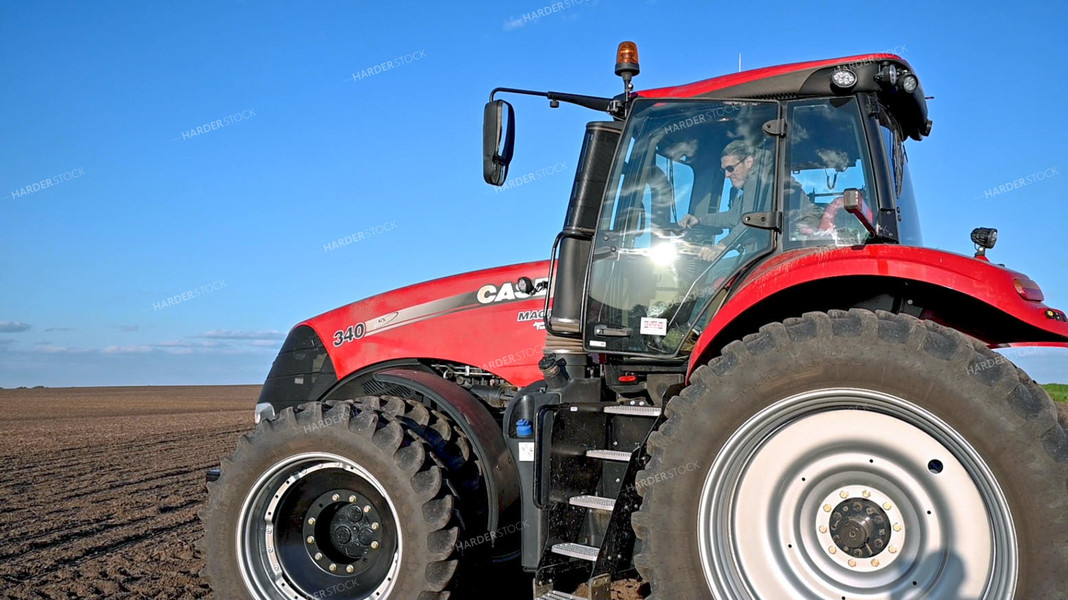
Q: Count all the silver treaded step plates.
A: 5